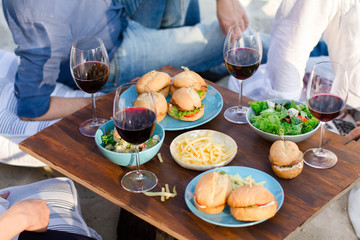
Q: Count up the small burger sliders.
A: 7